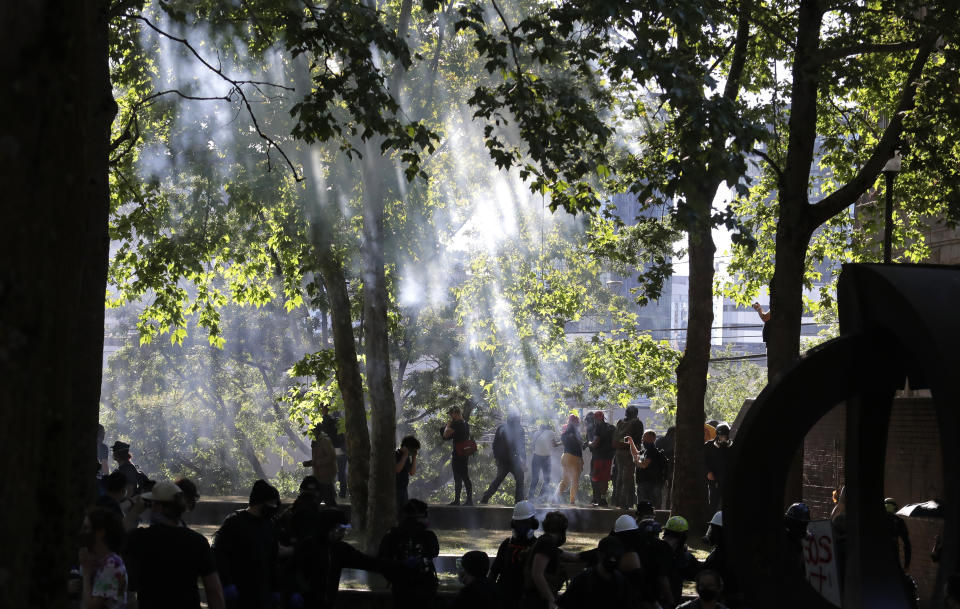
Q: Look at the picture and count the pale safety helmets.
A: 3